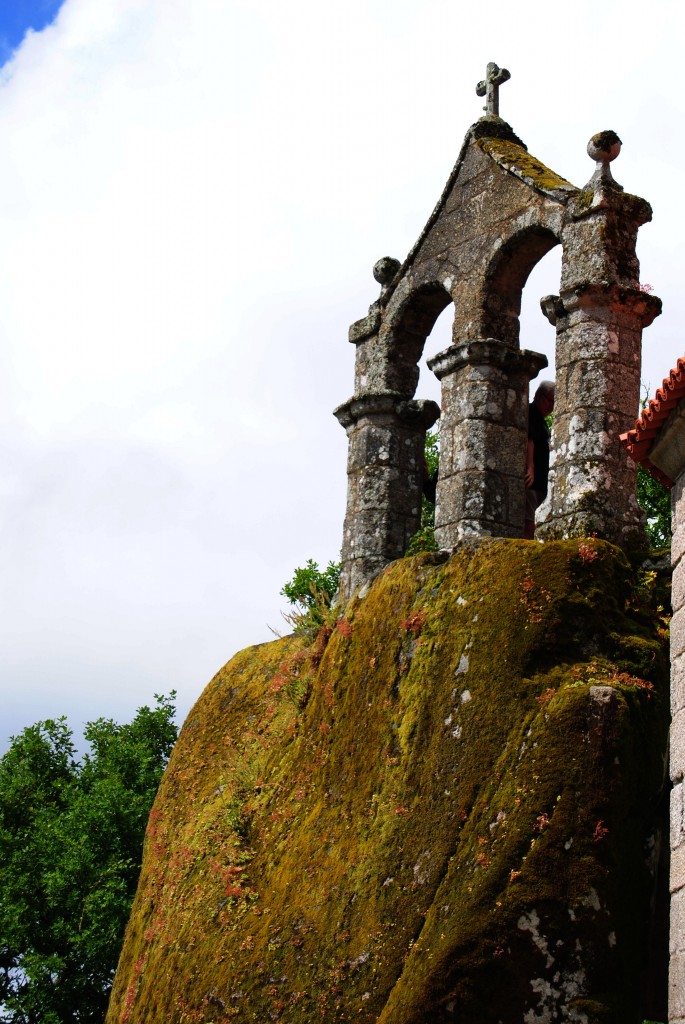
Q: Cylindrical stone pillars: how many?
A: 3